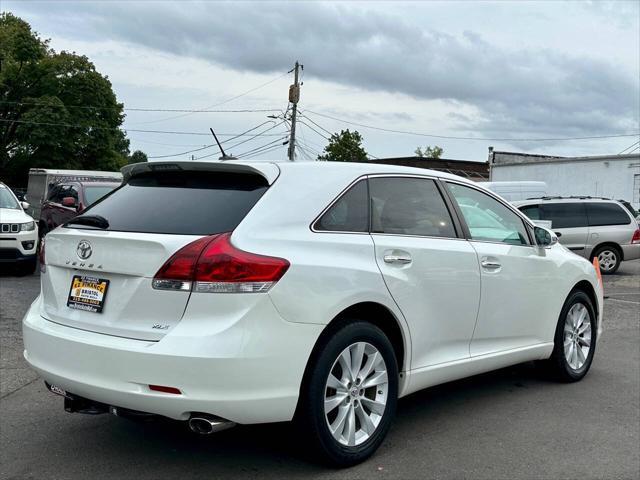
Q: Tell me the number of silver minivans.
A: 1